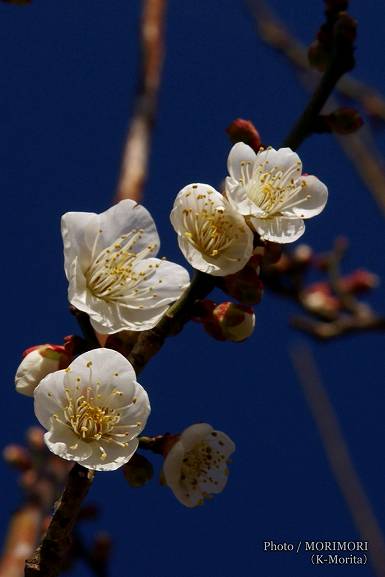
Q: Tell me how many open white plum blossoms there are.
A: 5